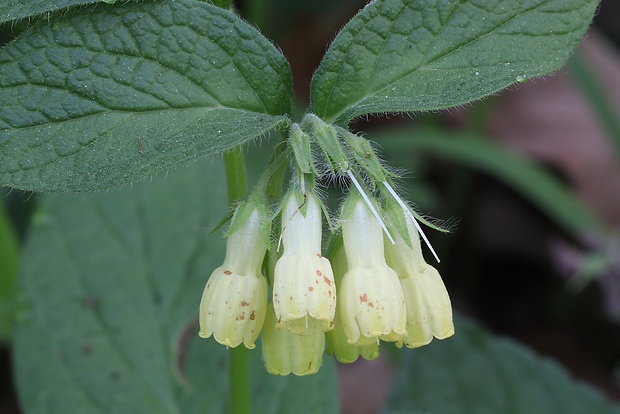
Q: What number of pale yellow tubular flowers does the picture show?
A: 6